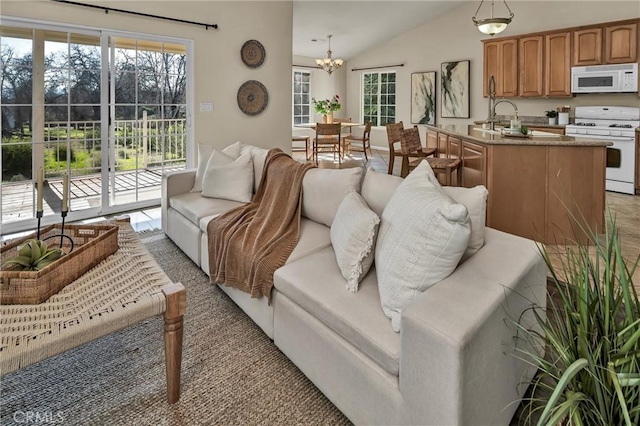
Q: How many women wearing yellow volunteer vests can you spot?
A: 0